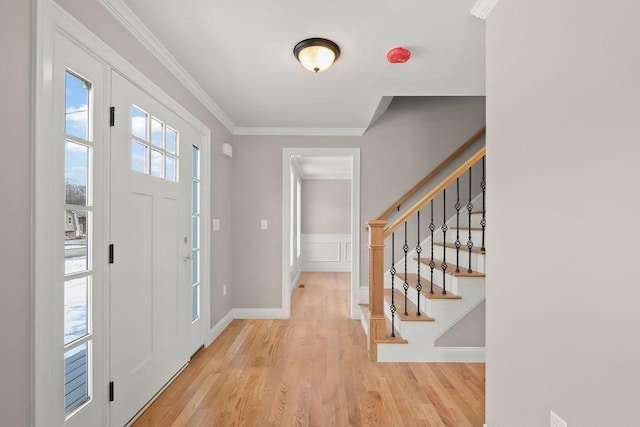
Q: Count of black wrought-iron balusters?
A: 8